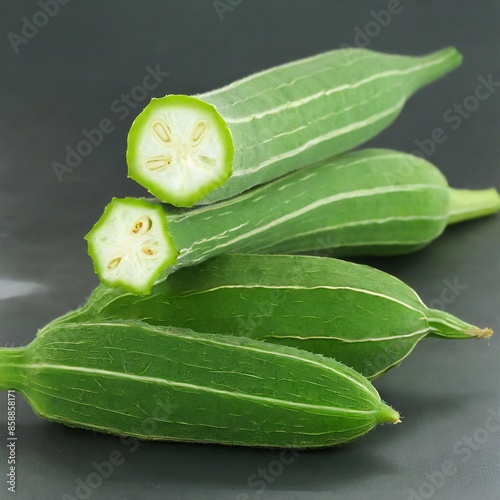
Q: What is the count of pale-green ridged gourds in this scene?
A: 4